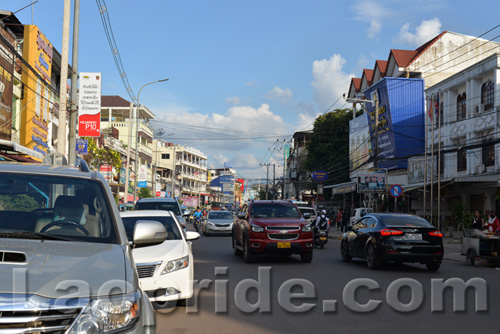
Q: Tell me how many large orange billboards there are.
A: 1